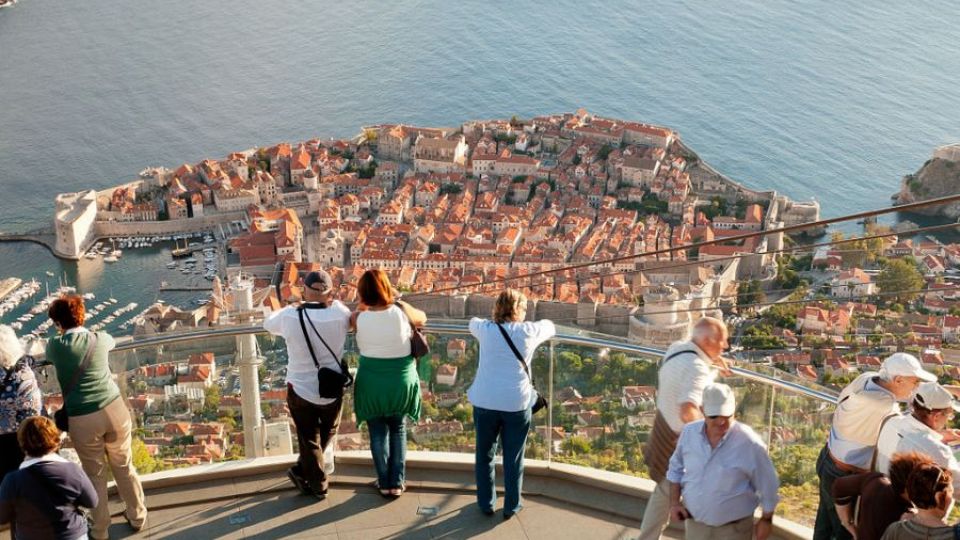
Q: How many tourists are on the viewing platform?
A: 12